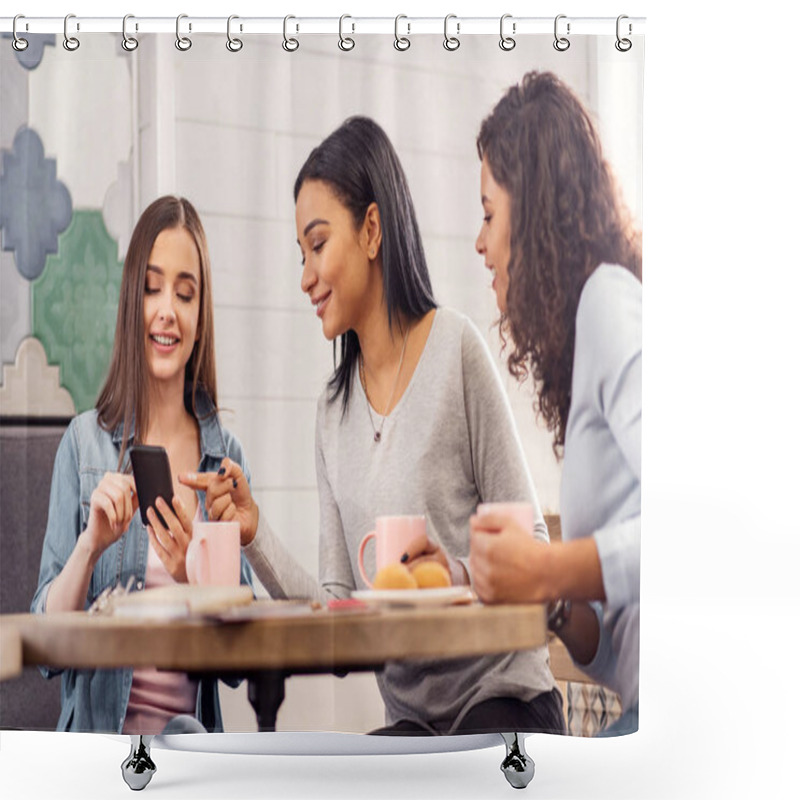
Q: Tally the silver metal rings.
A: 12